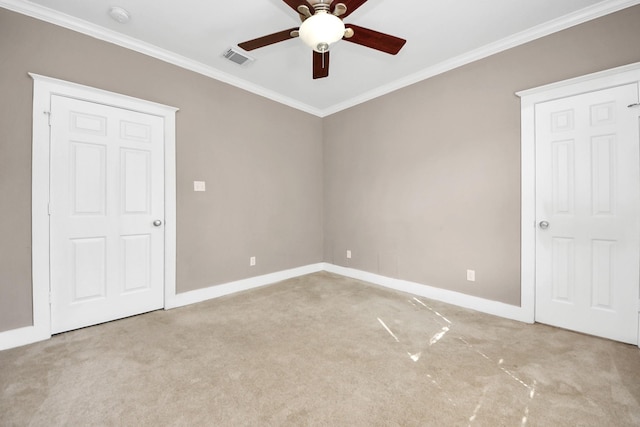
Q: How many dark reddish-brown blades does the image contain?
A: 5